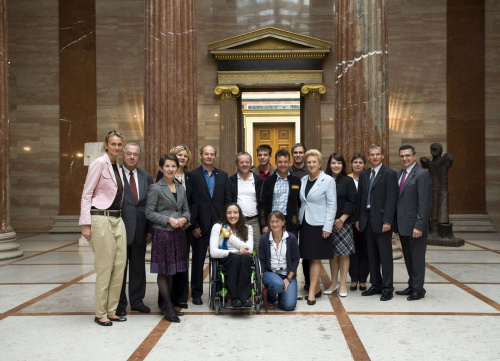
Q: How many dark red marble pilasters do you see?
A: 2